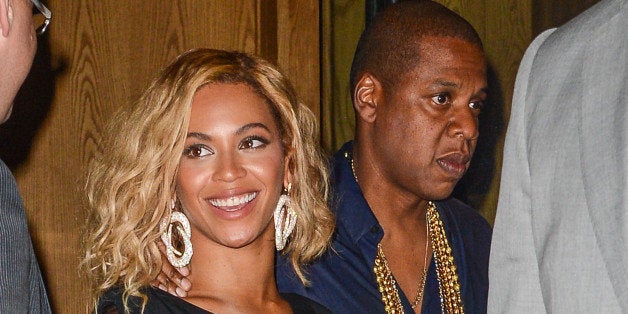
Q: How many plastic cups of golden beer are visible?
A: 0